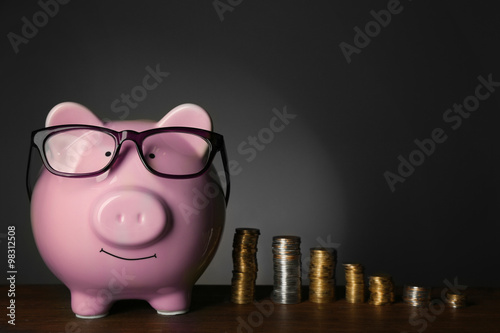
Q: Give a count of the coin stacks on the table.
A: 7